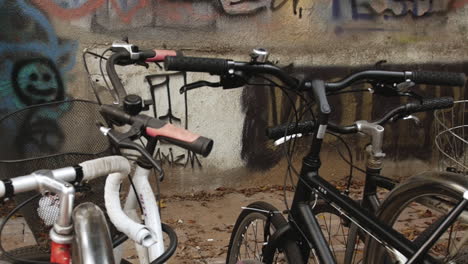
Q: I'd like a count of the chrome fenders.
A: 2